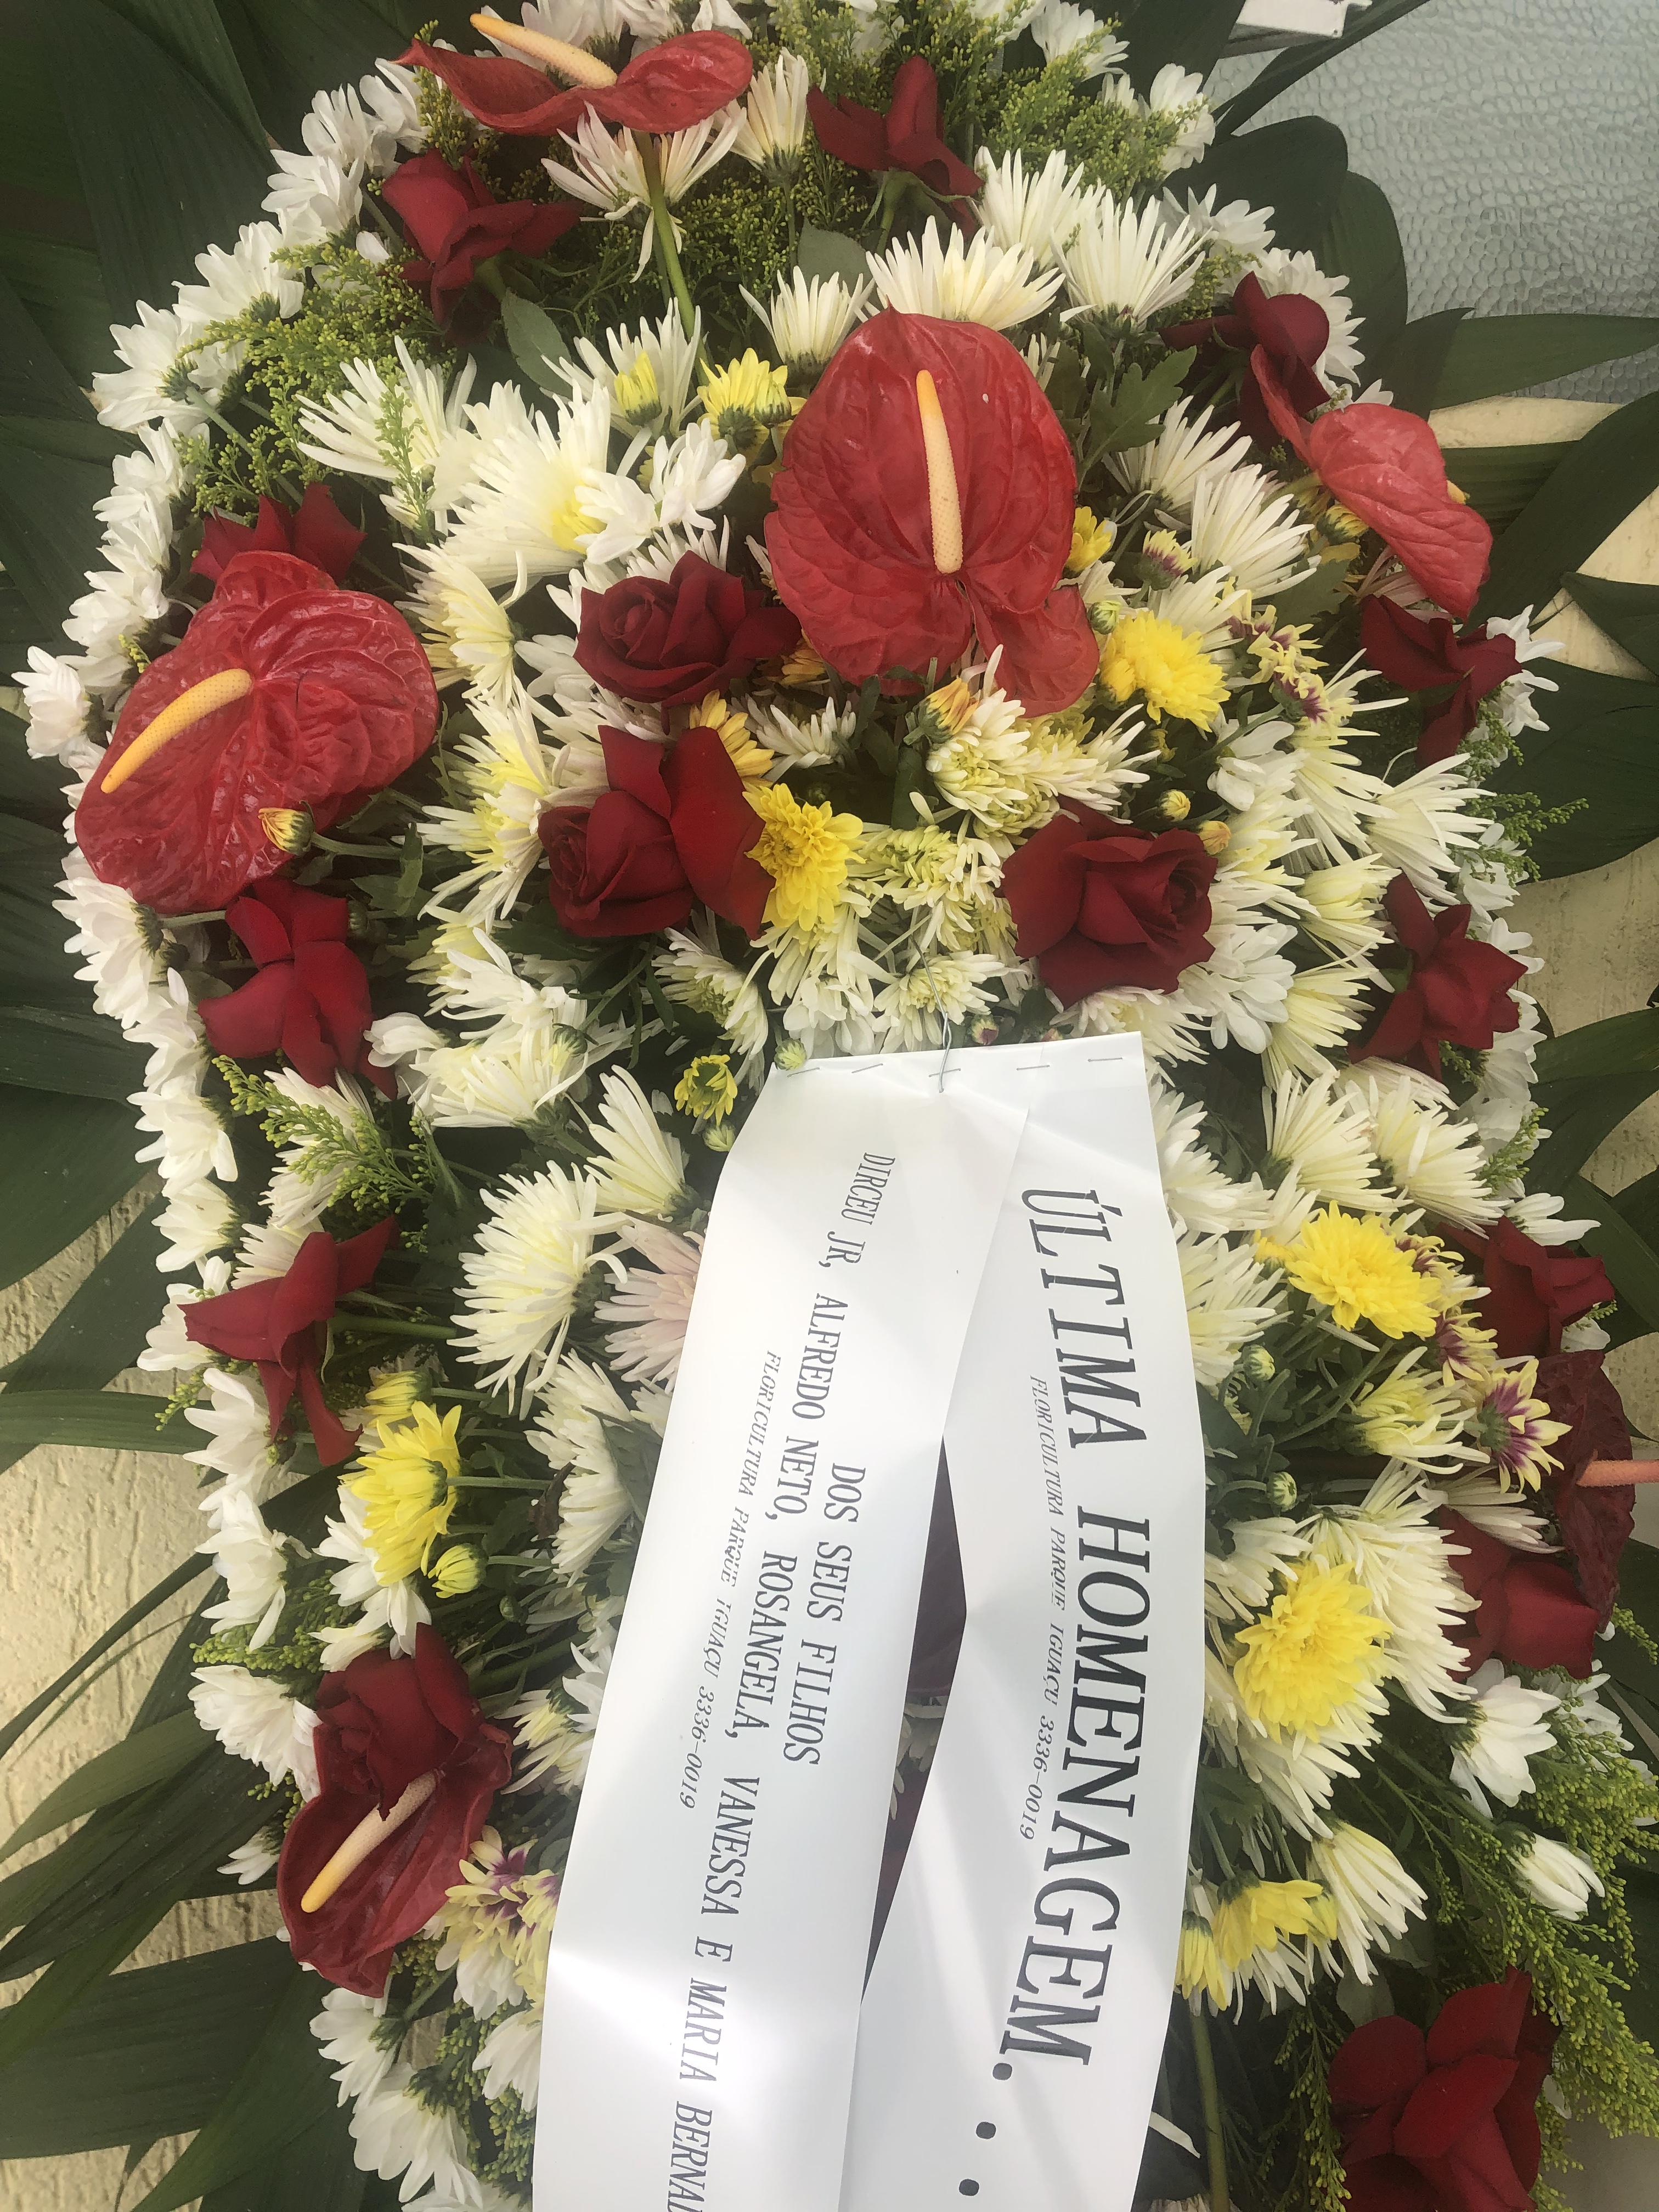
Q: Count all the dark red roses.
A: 15